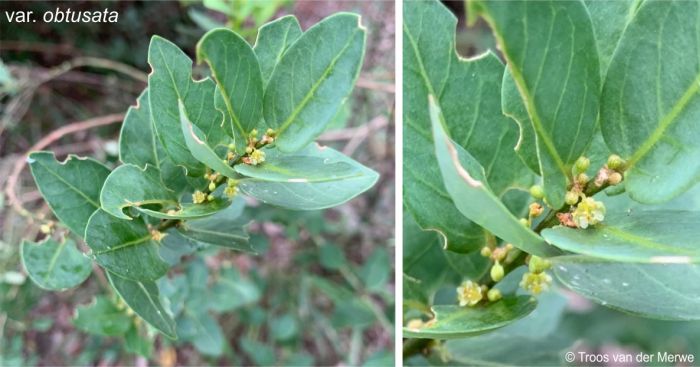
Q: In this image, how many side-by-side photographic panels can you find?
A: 2